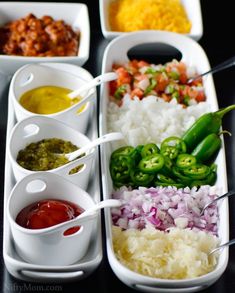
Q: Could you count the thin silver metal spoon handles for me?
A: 3